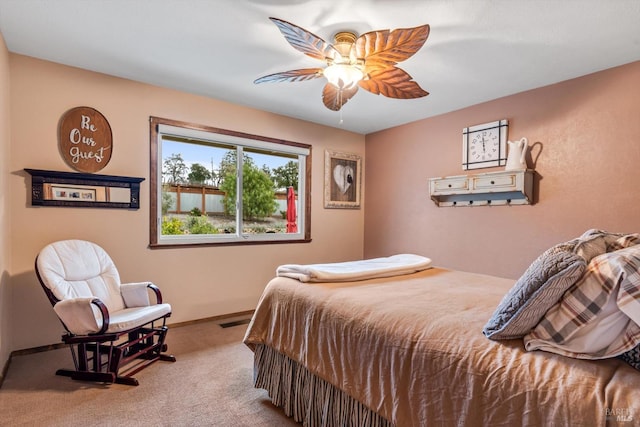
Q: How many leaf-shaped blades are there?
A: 5